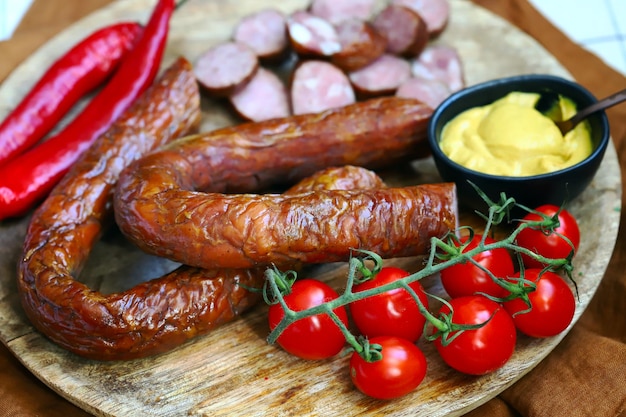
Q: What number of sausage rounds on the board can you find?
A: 12